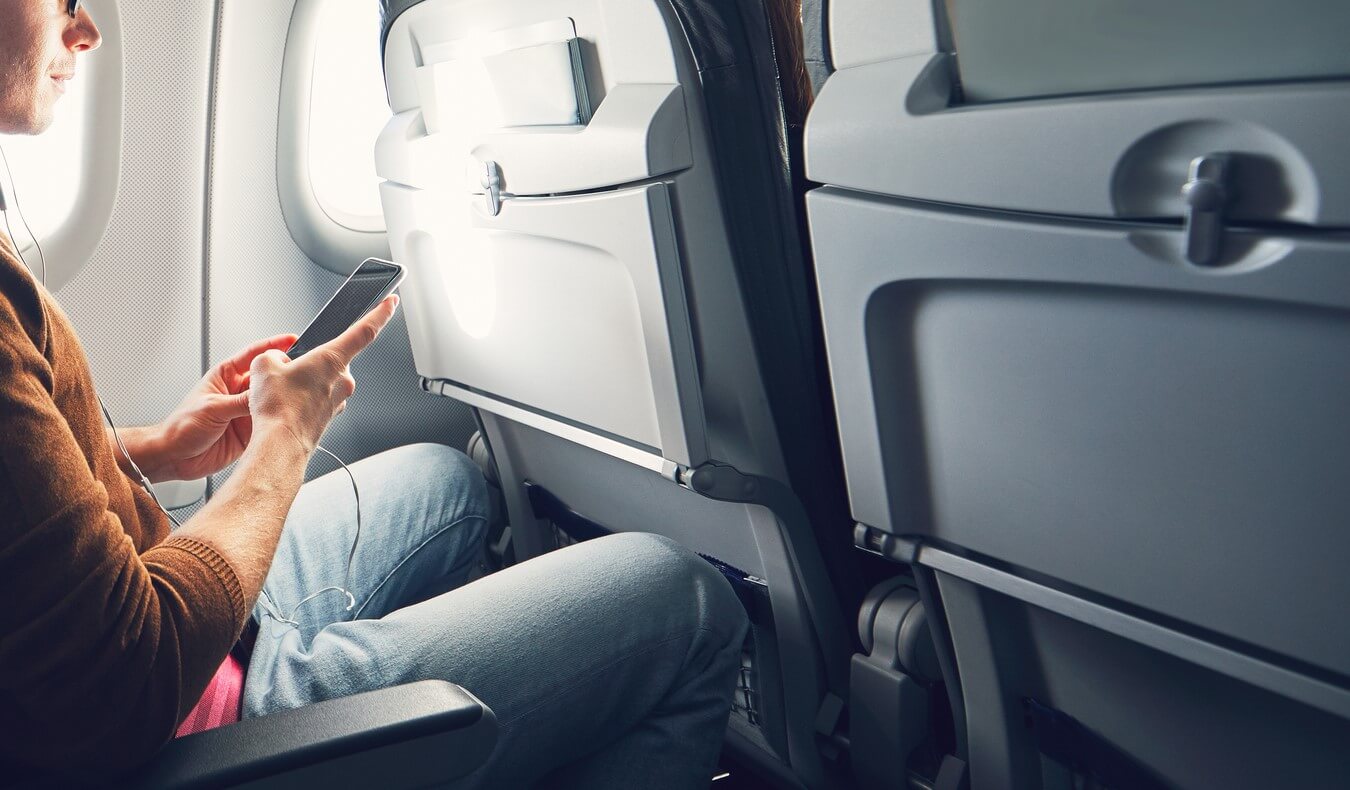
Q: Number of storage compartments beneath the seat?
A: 2